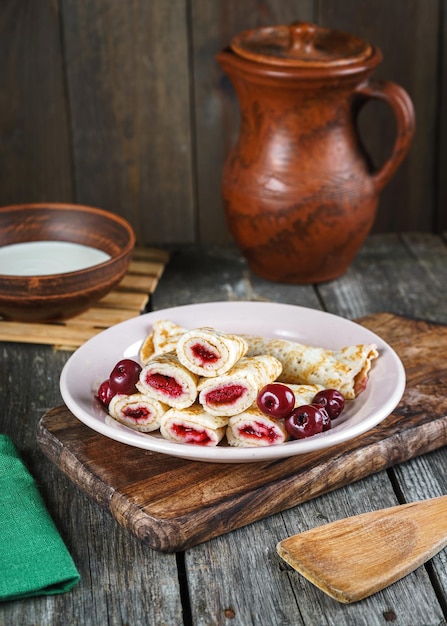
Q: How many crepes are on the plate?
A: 7